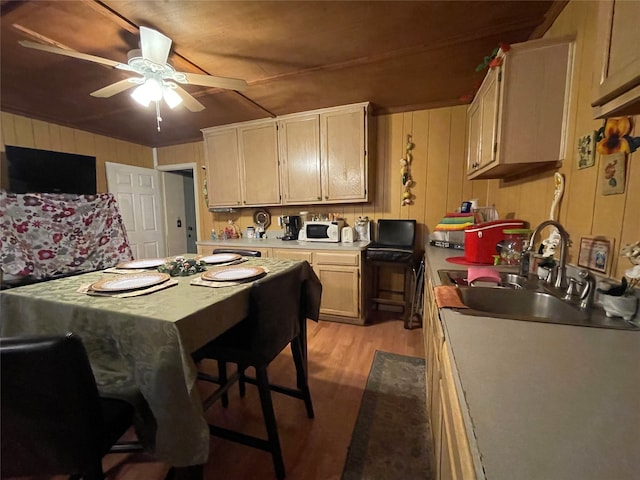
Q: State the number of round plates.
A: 4